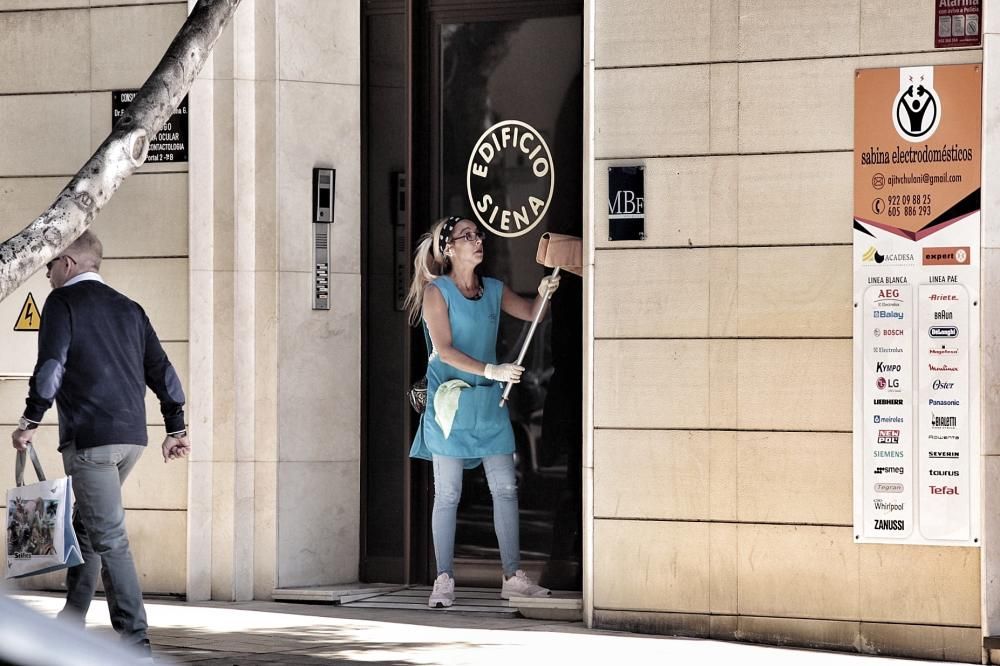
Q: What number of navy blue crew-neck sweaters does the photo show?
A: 1